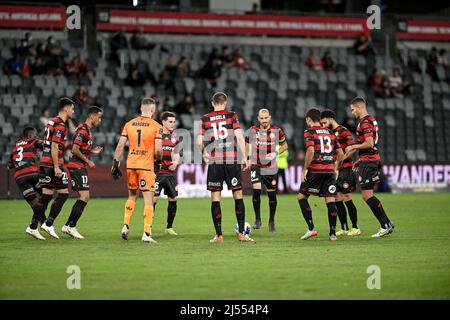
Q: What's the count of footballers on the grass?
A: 10